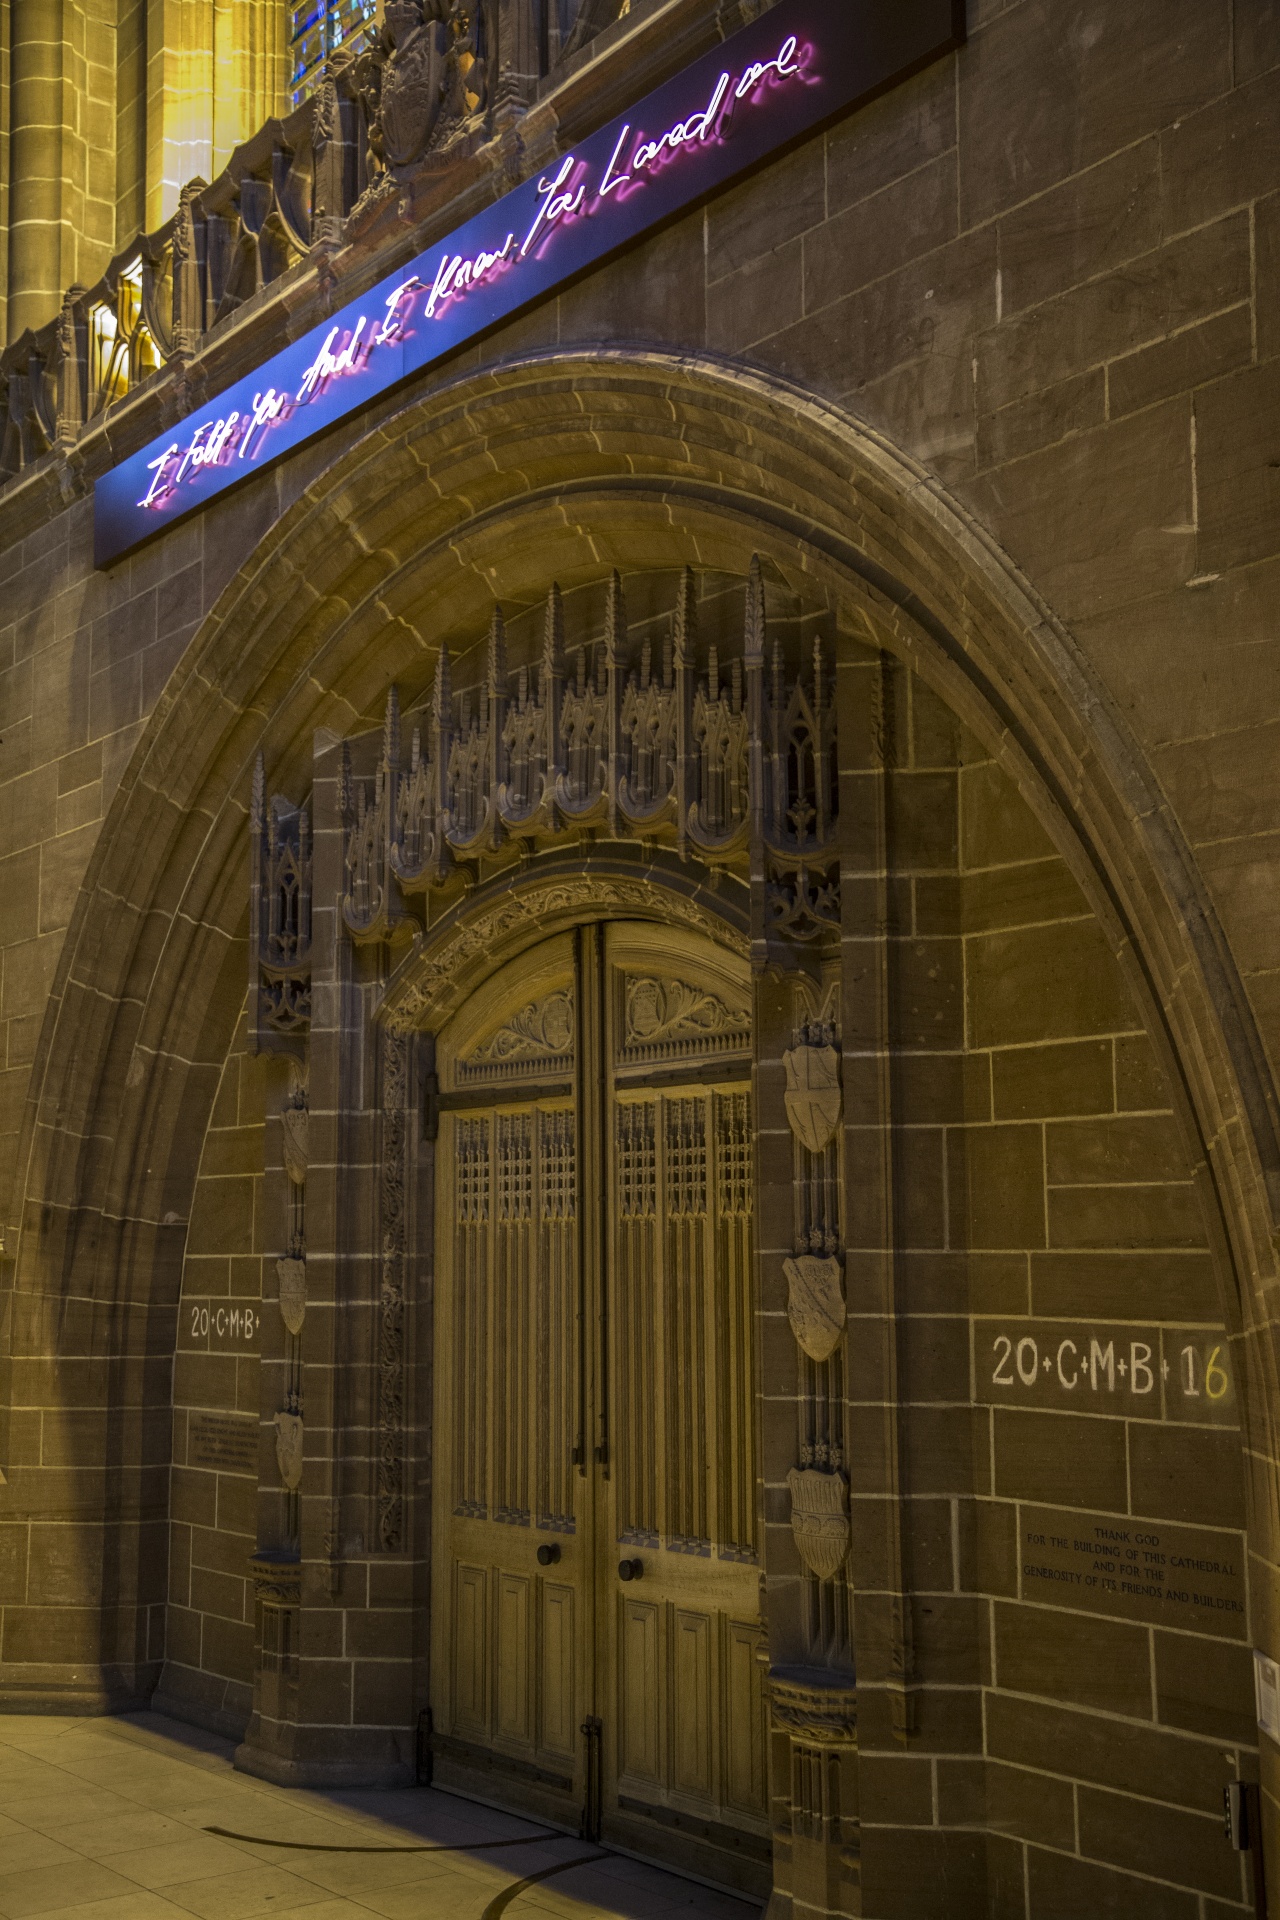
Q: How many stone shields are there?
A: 6